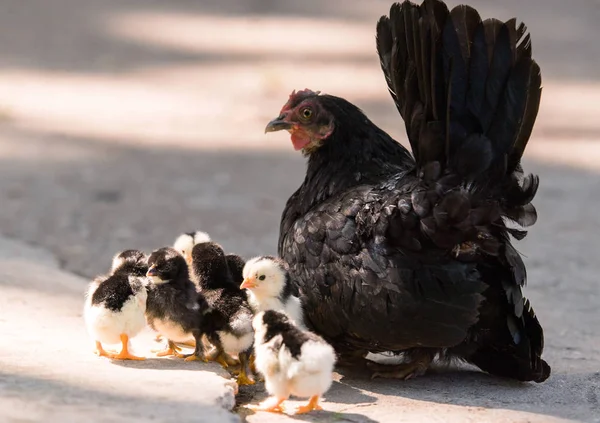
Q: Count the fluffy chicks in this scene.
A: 7